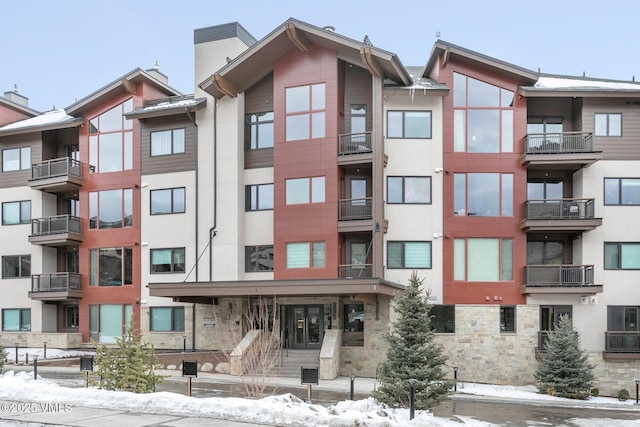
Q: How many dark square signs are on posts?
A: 3